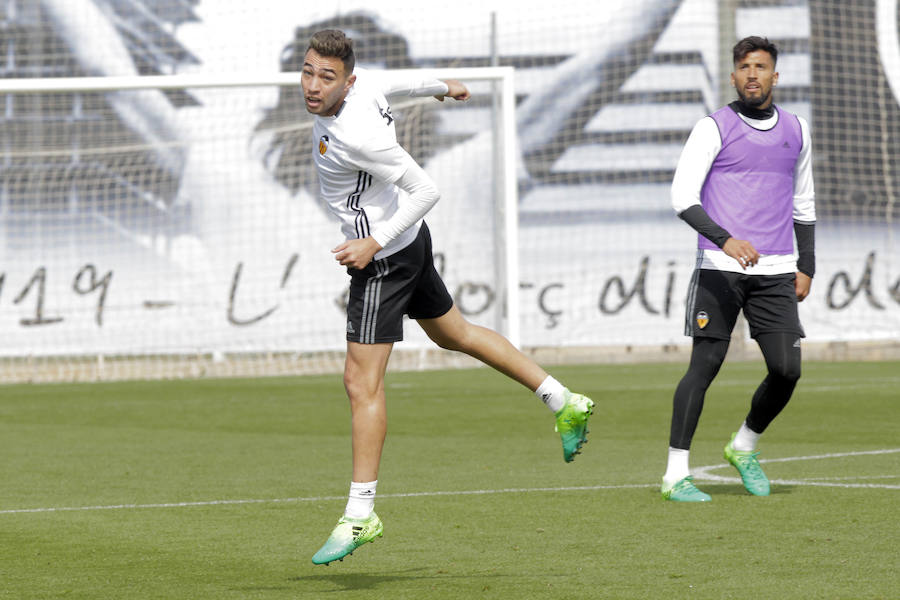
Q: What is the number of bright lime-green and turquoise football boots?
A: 4